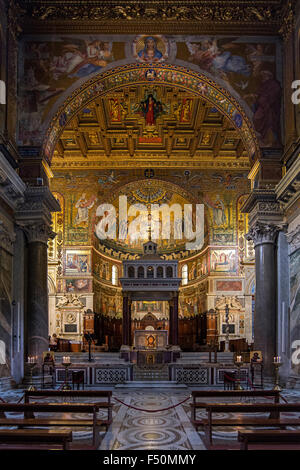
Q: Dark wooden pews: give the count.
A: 6